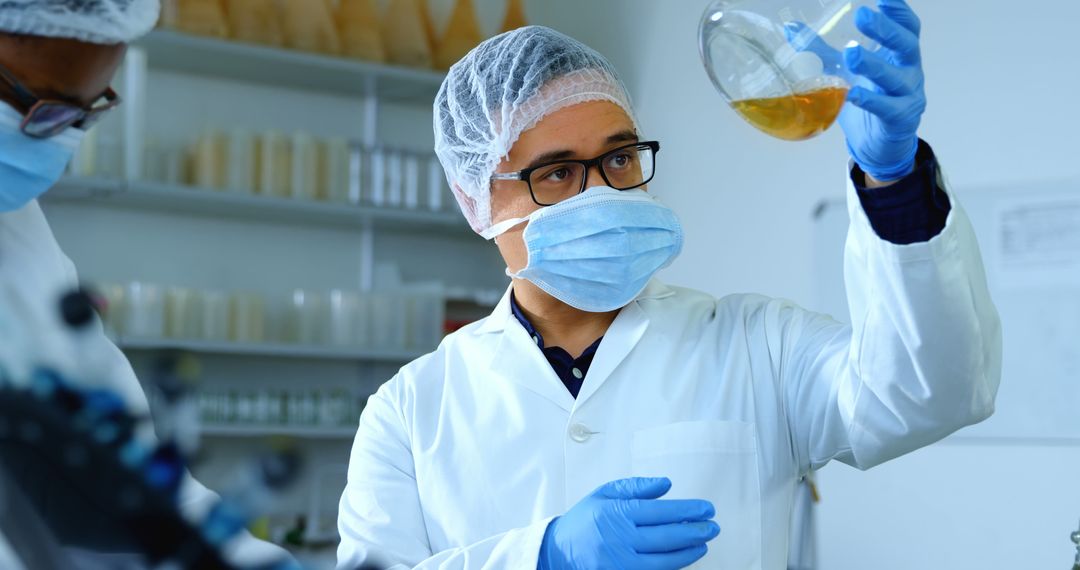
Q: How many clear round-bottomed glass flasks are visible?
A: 1